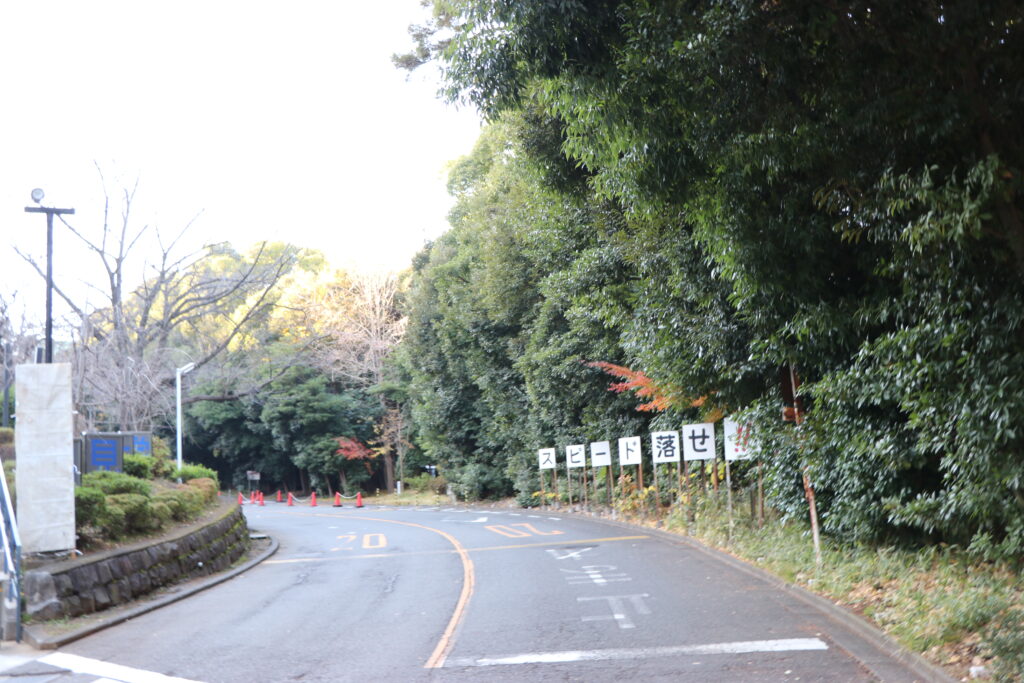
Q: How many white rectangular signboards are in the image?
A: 7